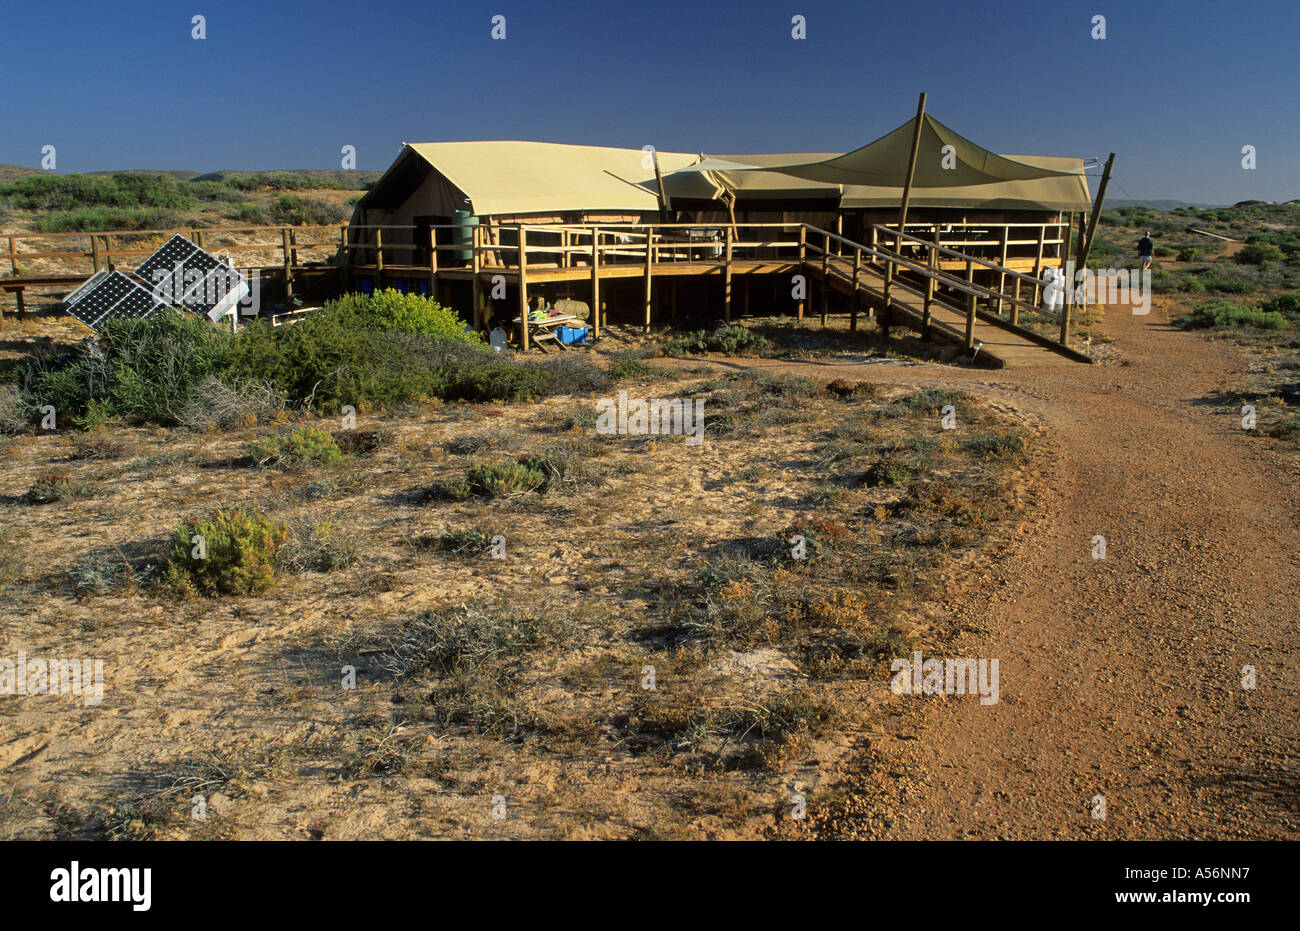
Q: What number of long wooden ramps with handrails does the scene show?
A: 1